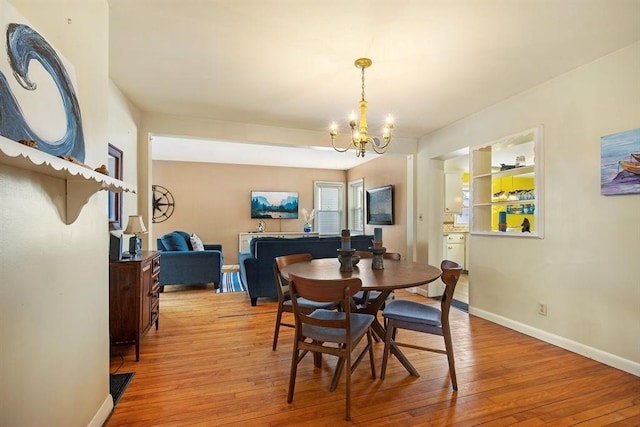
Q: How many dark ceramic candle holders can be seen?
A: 2